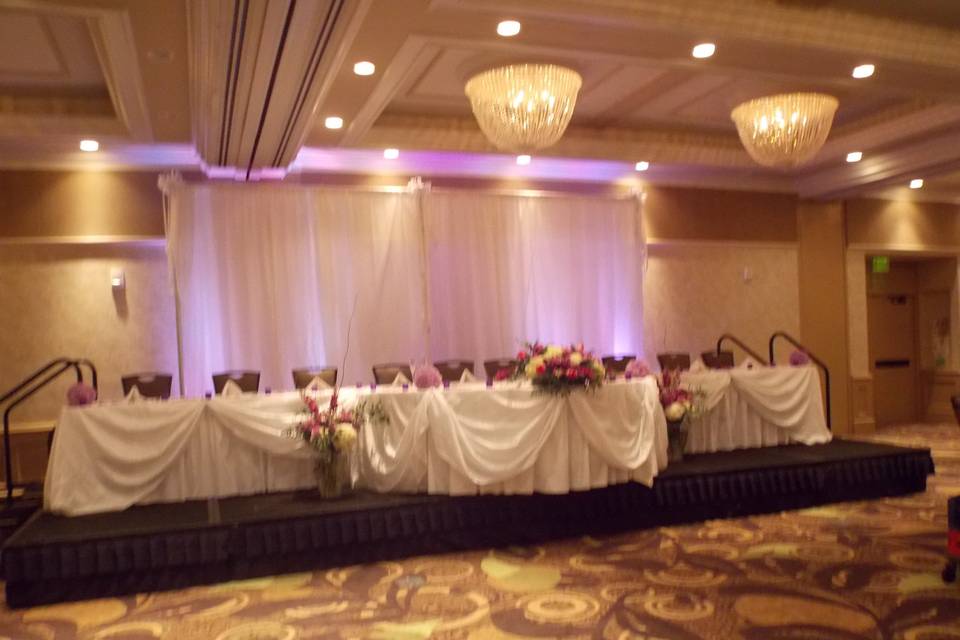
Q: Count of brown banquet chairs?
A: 9